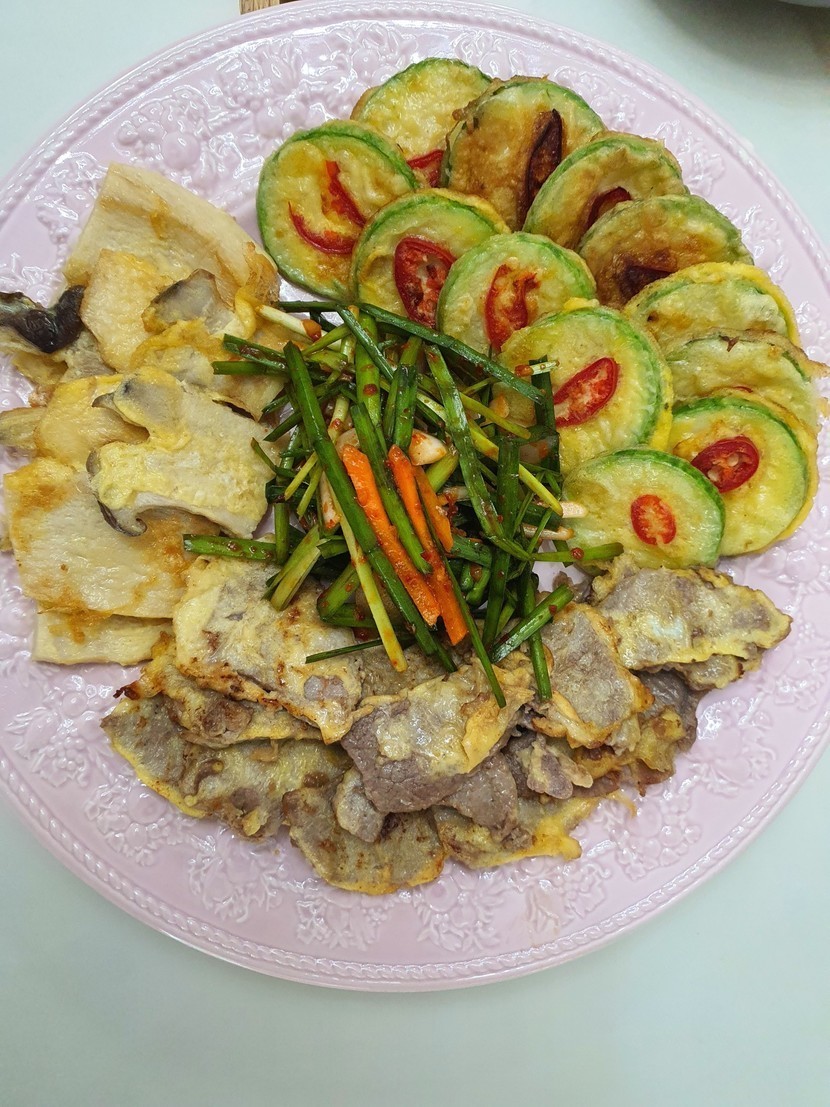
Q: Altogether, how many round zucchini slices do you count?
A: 12